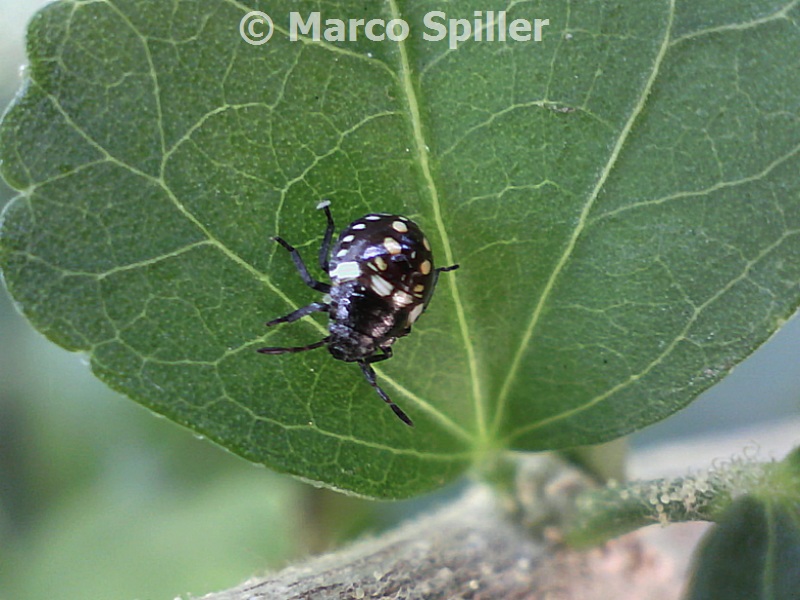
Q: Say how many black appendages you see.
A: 7